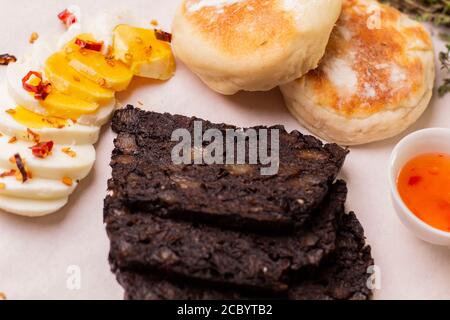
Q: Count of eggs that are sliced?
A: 1